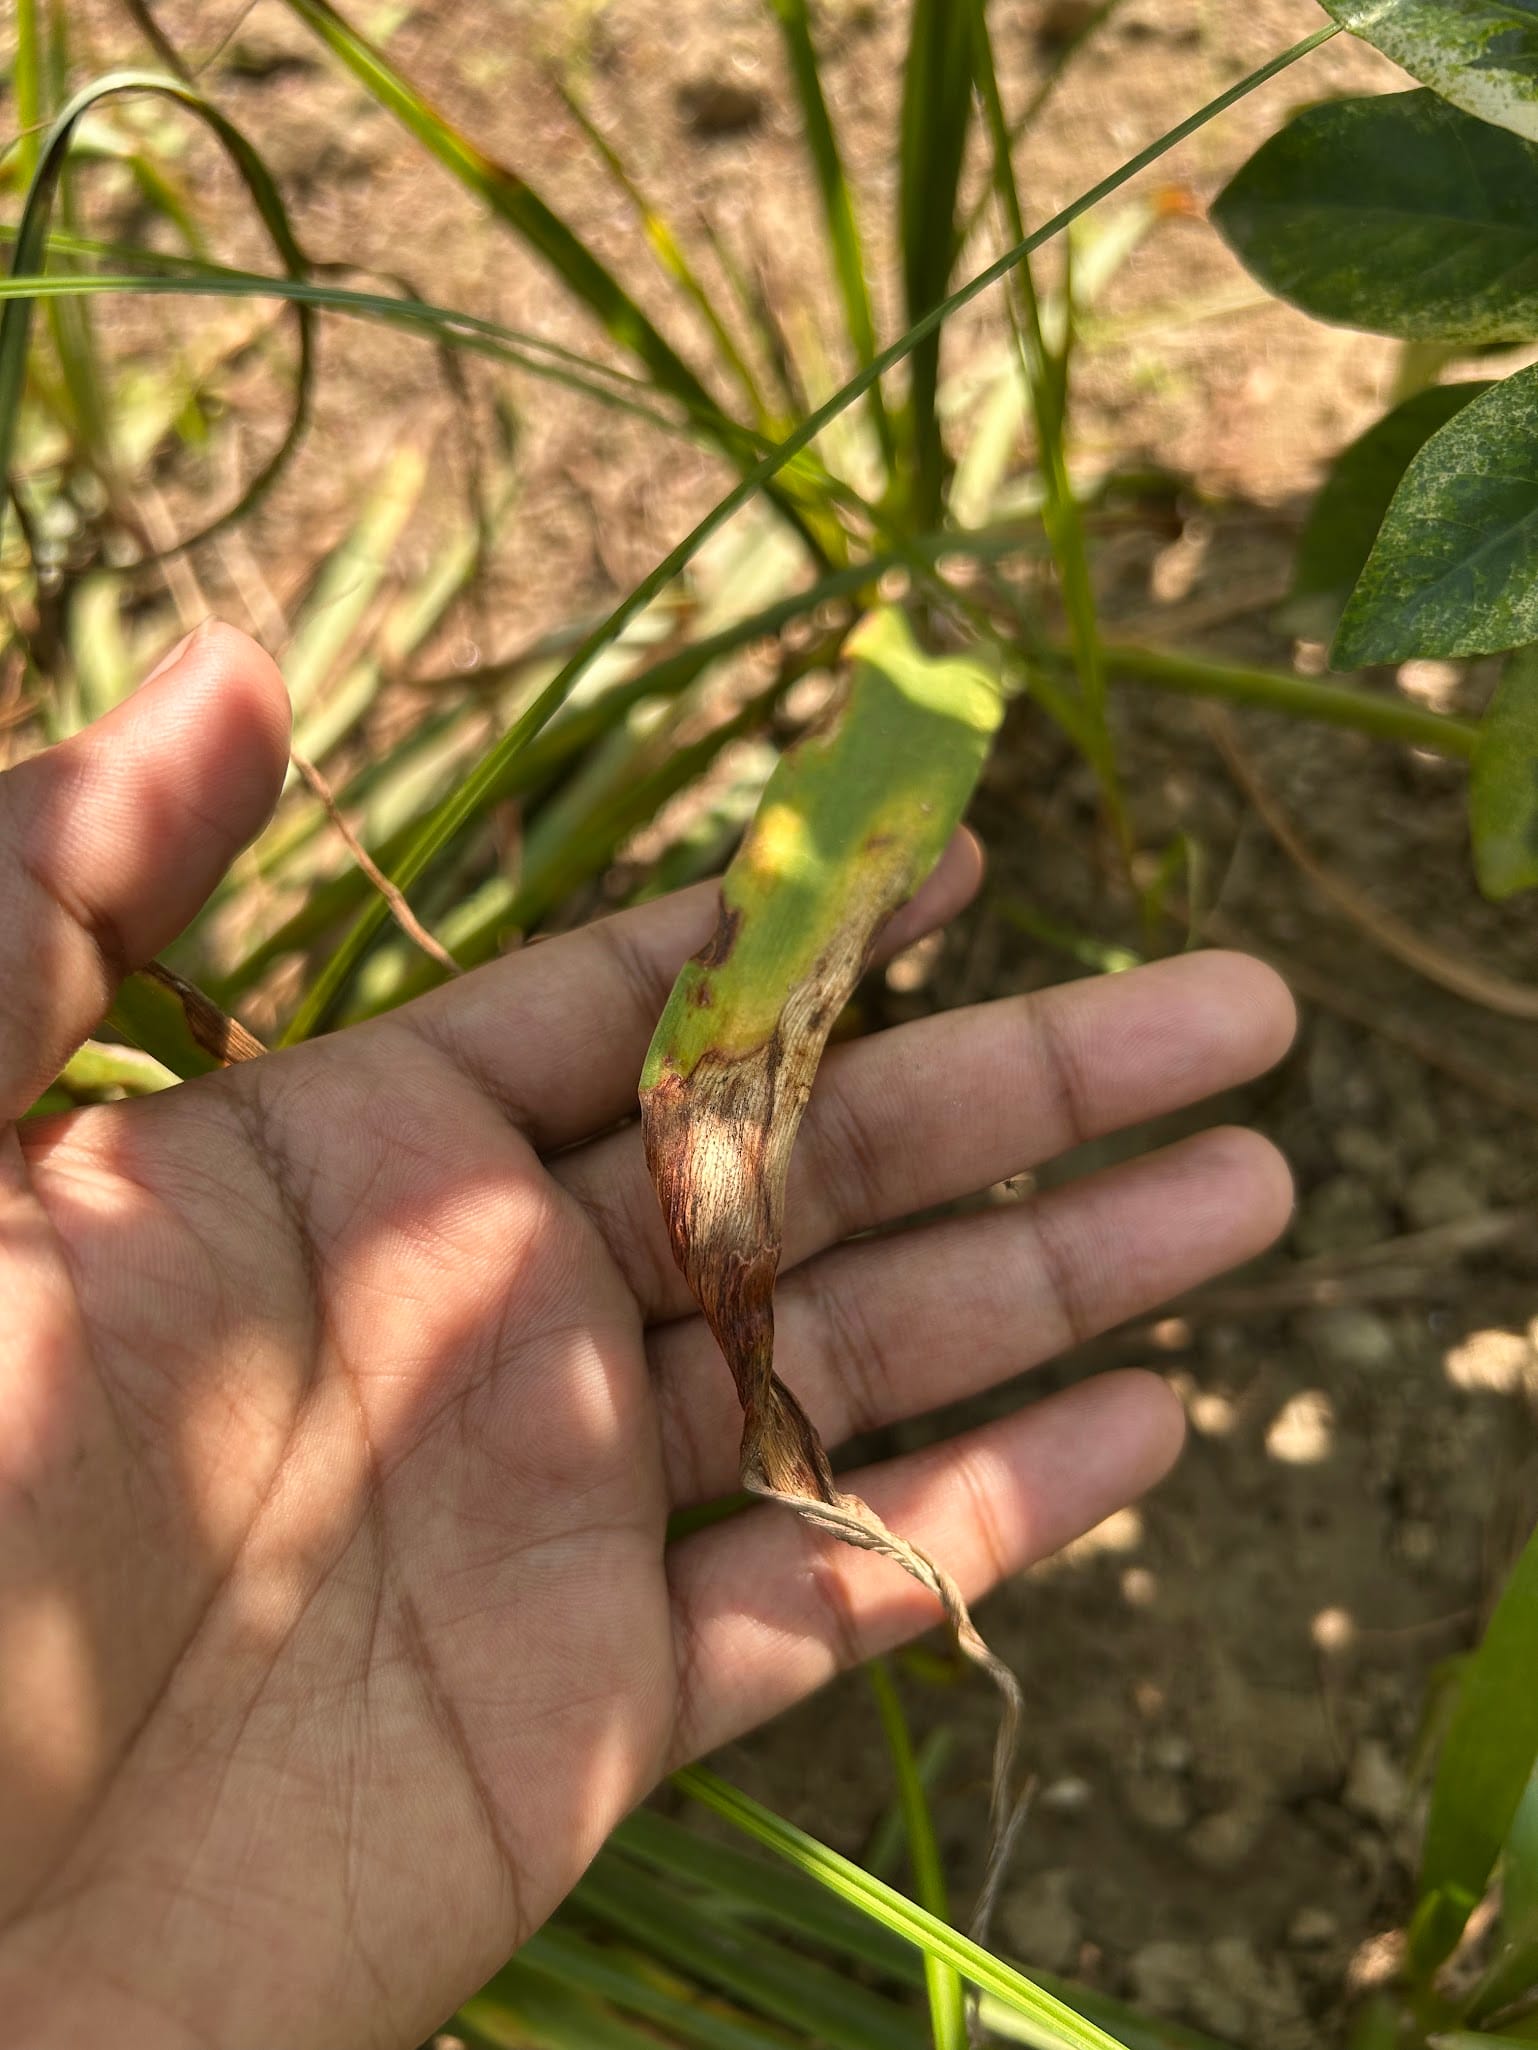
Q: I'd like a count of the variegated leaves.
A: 3